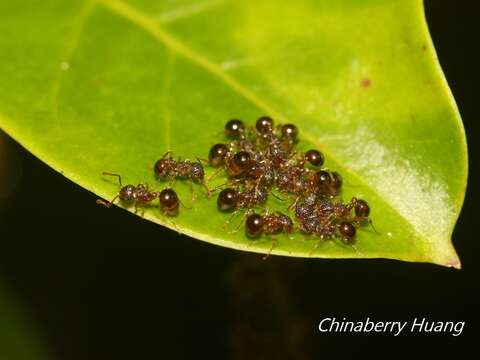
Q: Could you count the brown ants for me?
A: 14